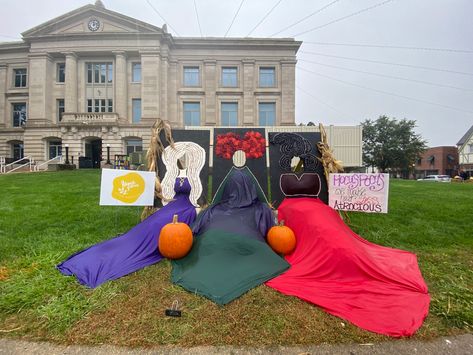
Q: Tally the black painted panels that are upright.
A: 3